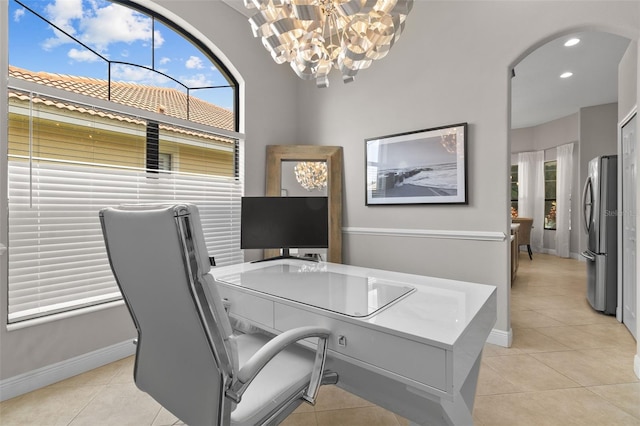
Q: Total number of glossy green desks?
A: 0